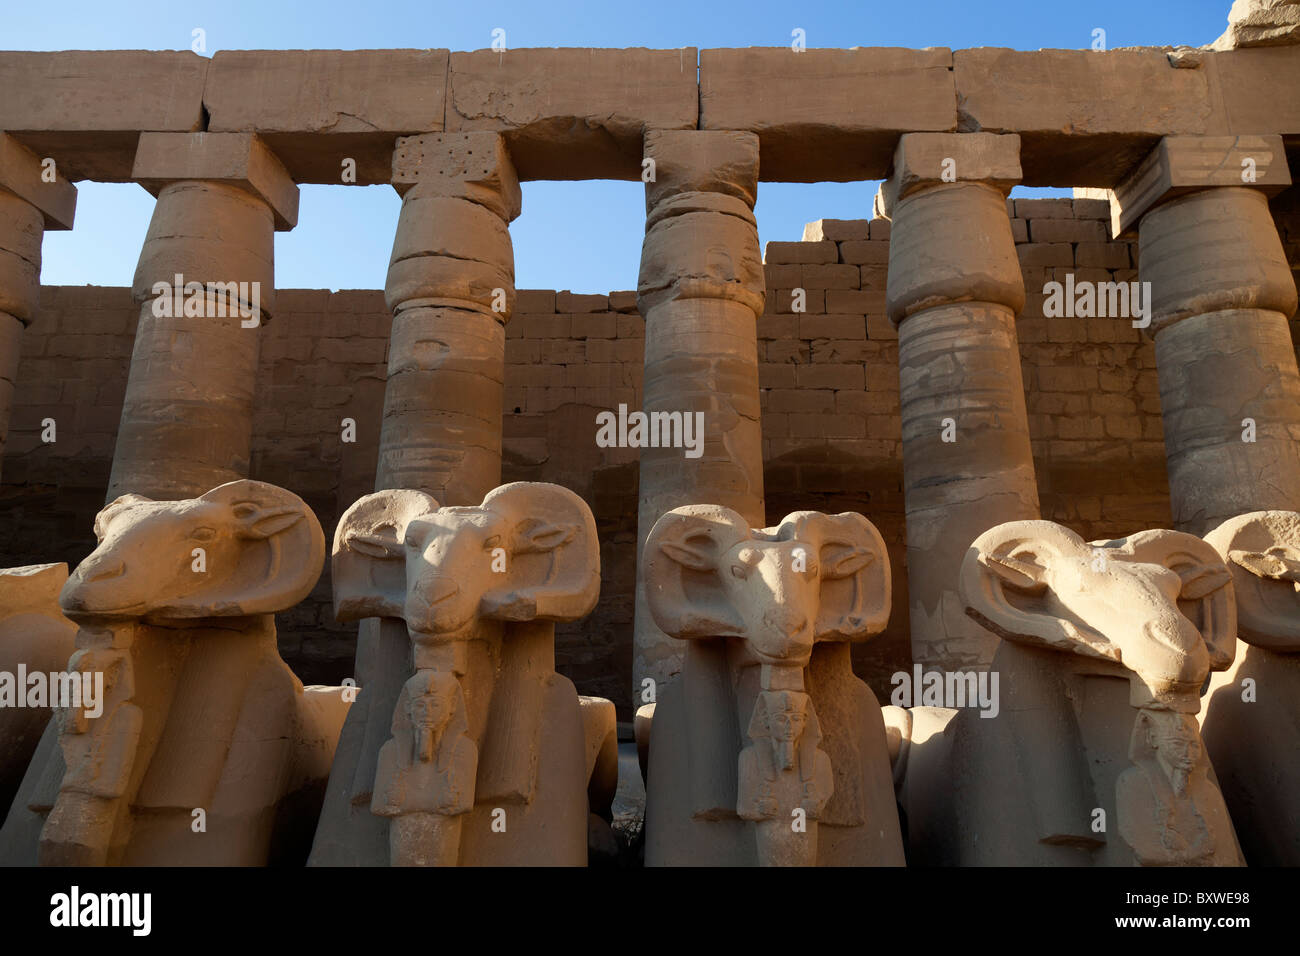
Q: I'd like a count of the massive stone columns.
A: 6